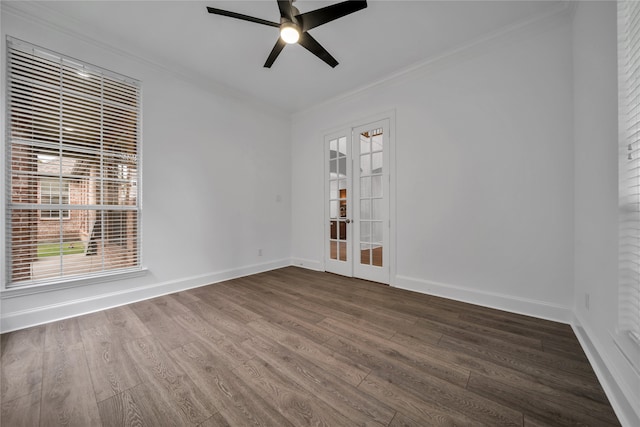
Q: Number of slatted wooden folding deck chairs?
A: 0